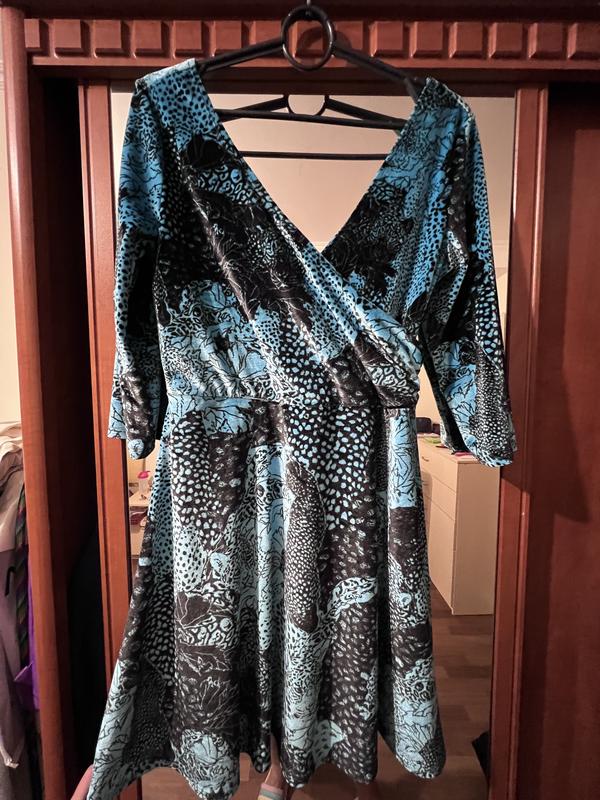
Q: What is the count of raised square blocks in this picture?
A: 15